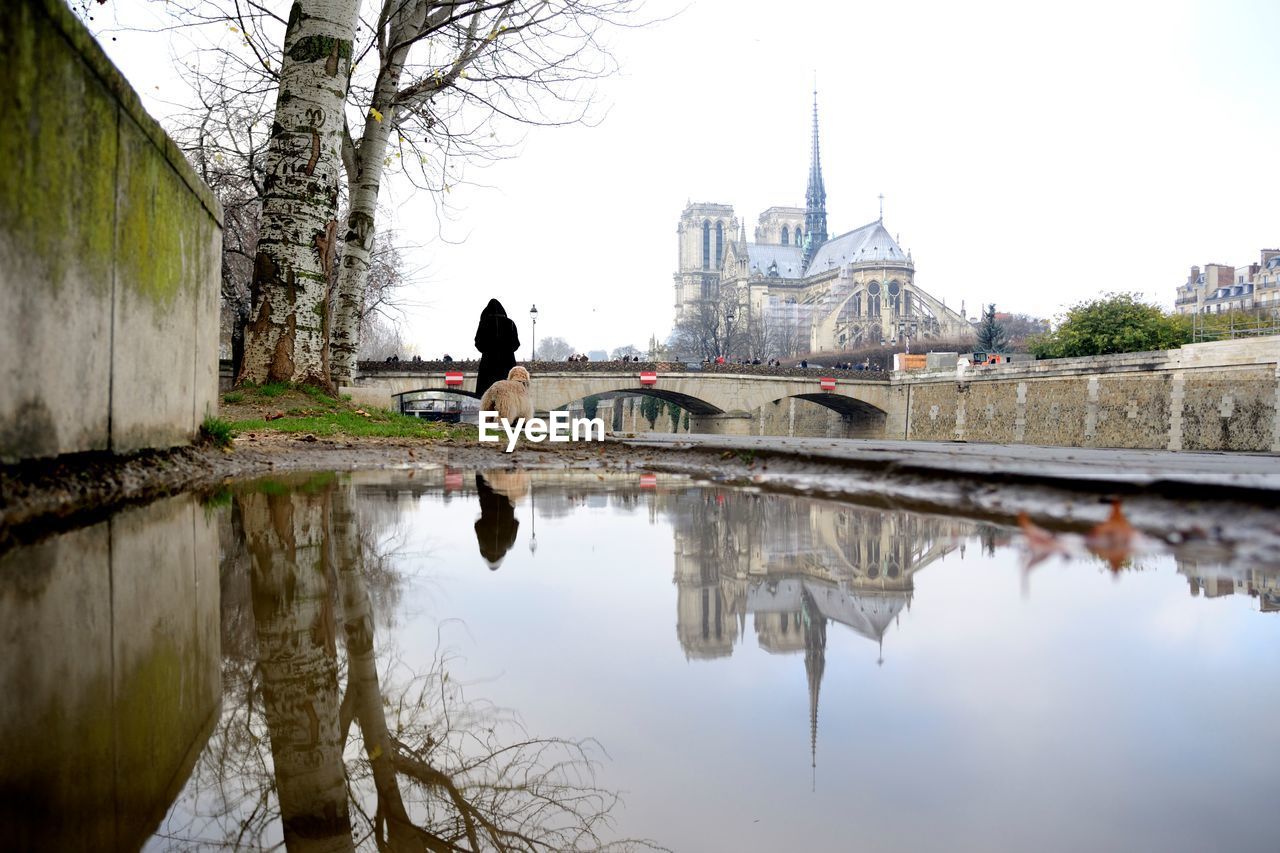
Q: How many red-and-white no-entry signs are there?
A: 3